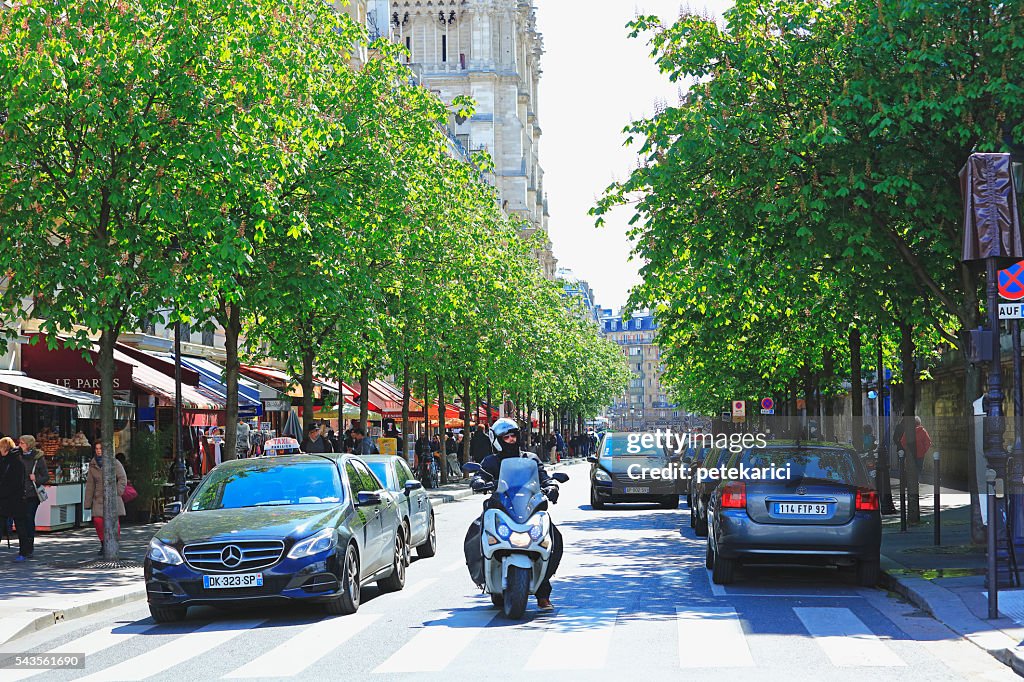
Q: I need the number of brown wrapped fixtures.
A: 1